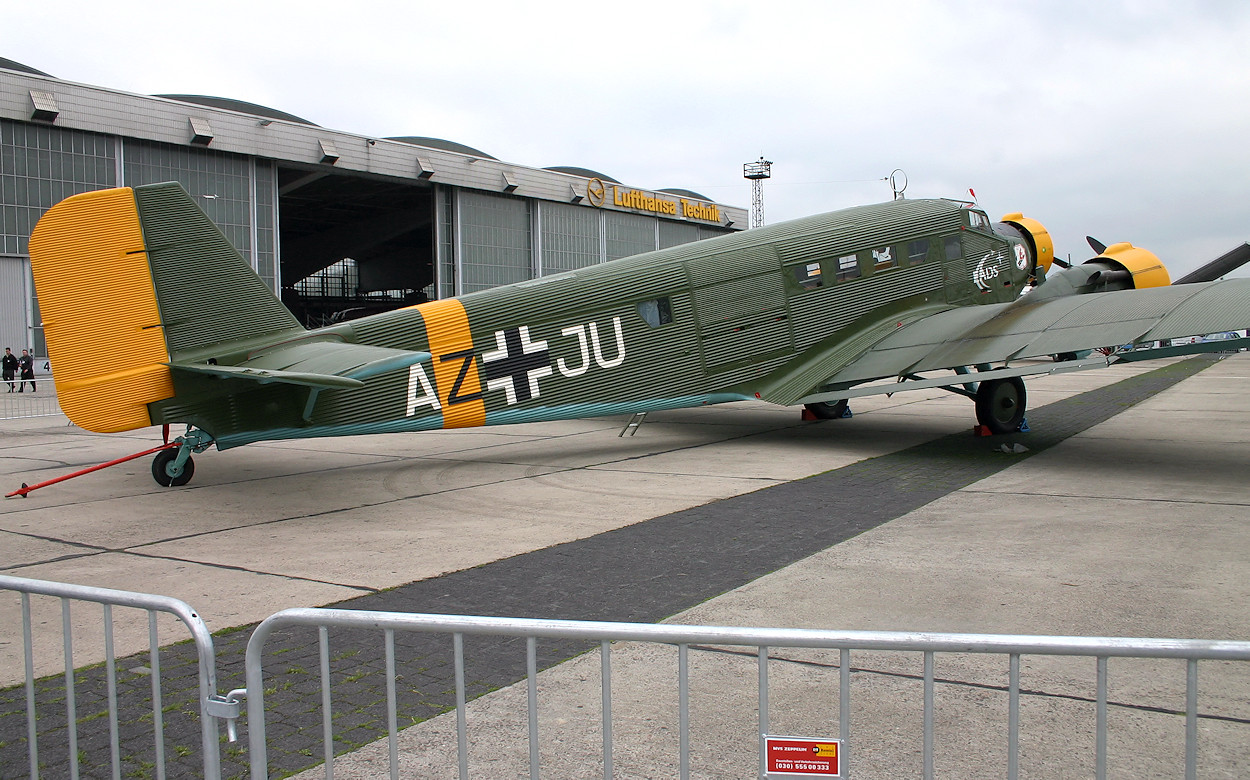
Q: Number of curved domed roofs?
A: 5